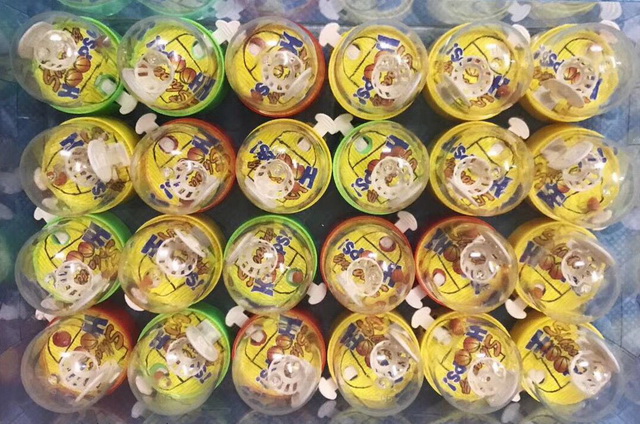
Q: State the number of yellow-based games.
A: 12